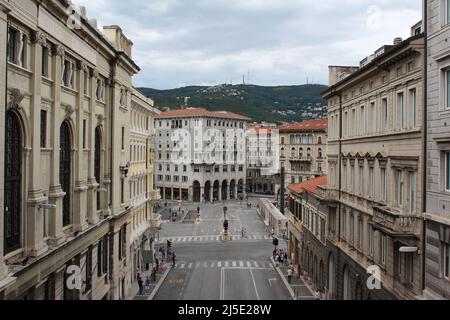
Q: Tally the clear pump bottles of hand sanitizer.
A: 0